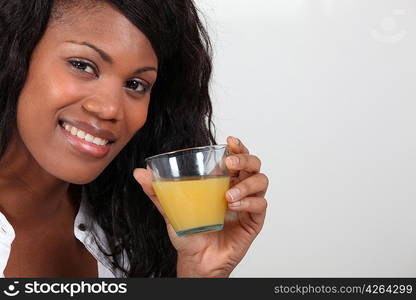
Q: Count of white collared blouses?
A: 1